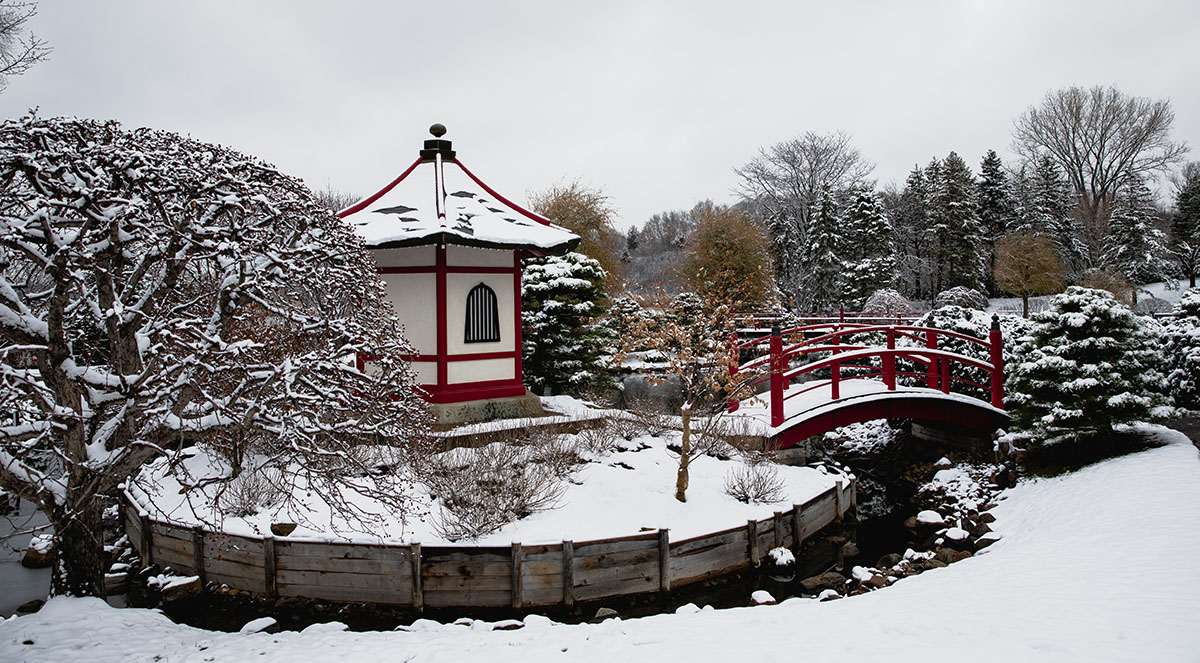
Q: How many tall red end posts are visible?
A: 4